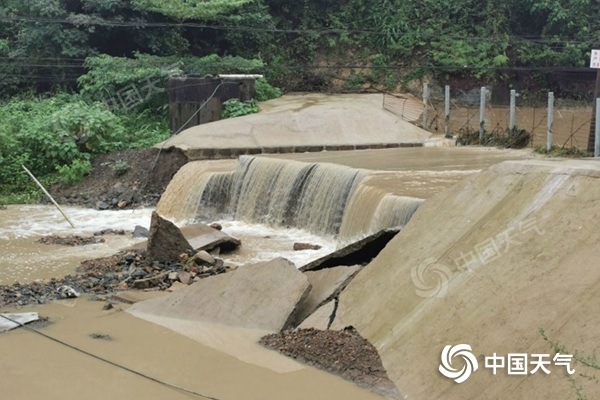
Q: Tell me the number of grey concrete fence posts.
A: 6